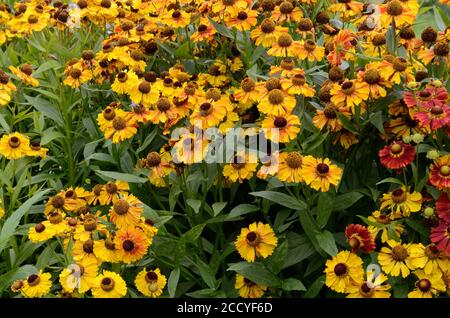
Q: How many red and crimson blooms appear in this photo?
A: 7